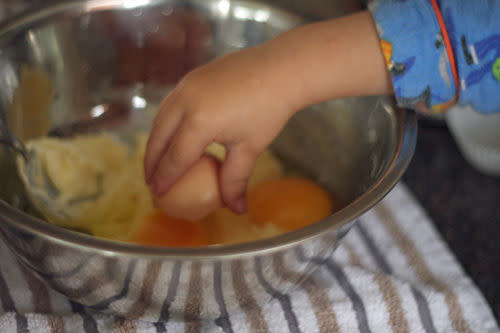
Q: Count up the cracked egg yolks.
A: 2